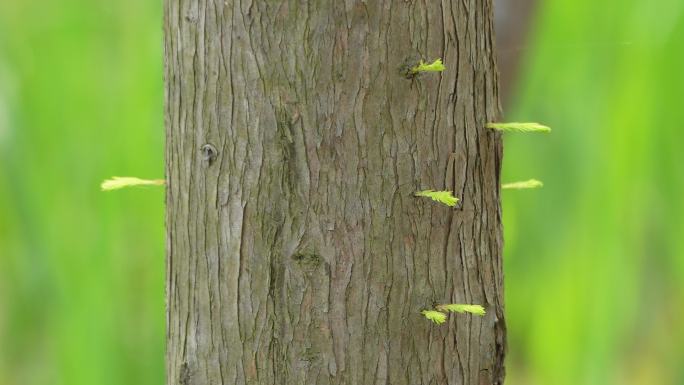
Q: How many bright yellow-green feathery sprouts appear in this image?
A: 7